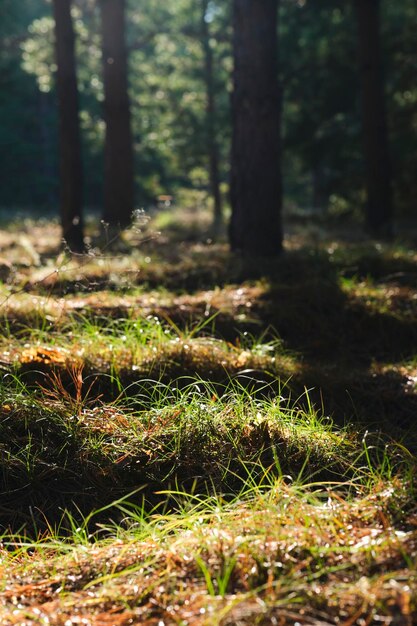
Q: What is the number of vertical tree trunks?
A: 5